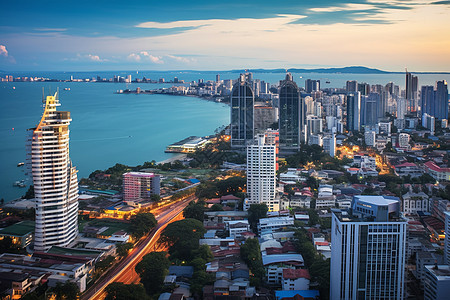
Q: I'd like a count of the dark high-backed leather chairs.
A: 0